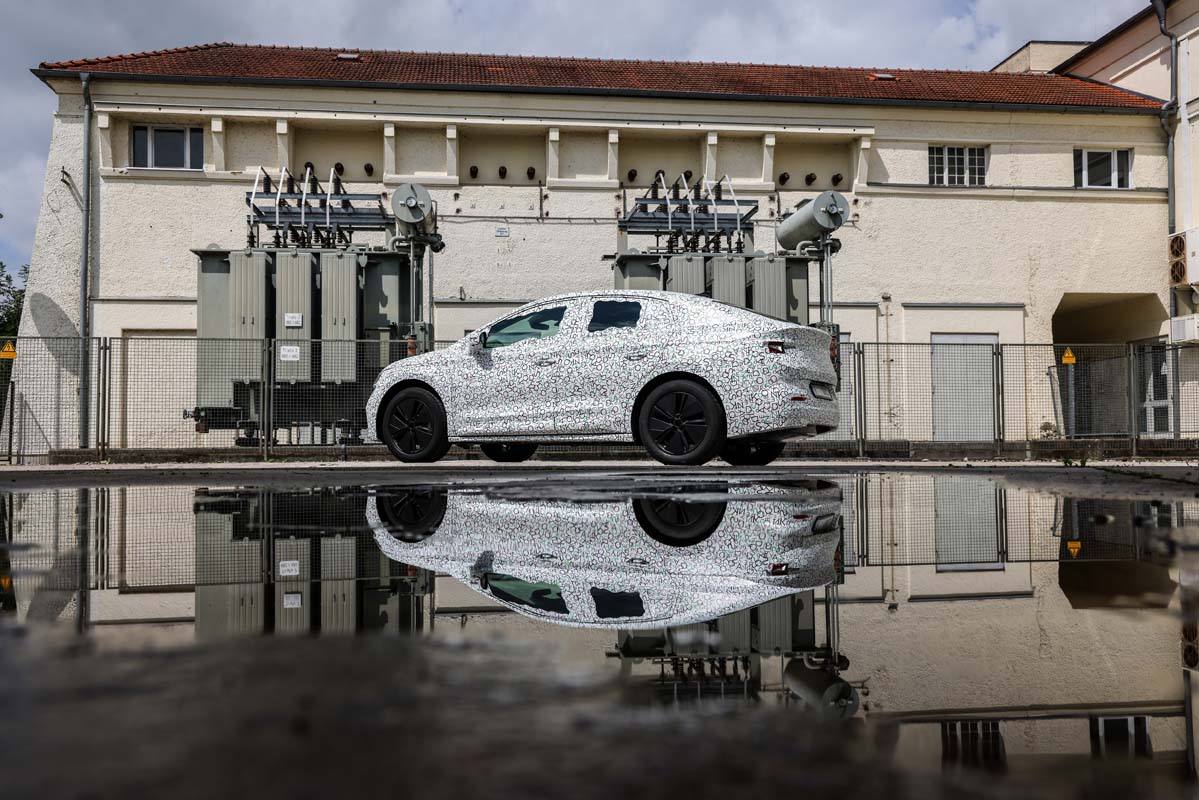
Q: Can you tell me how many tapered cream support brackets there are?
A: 10